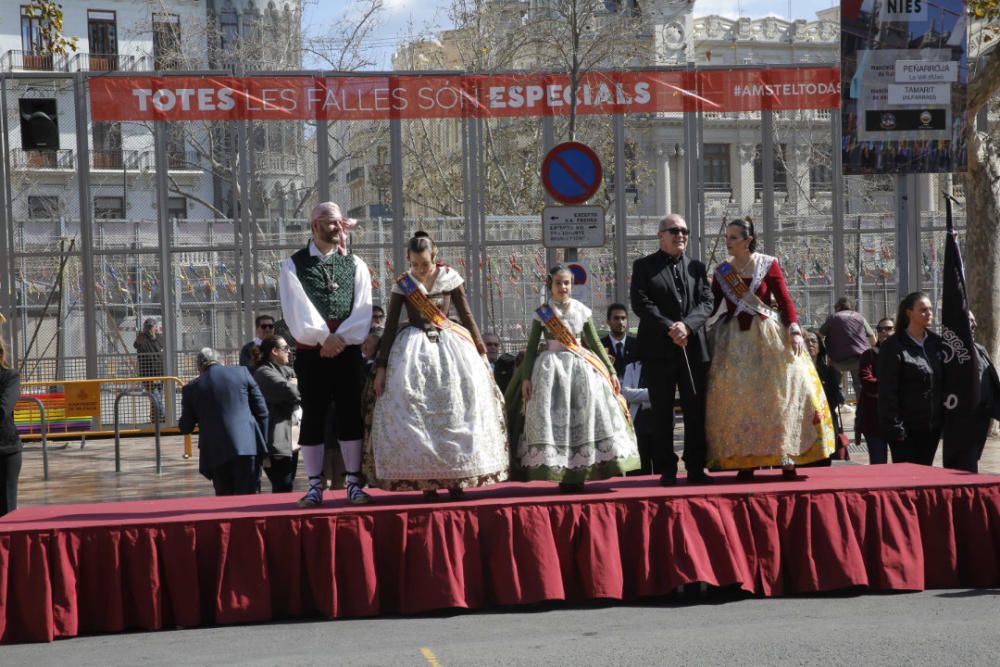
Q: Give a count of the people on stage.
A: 5